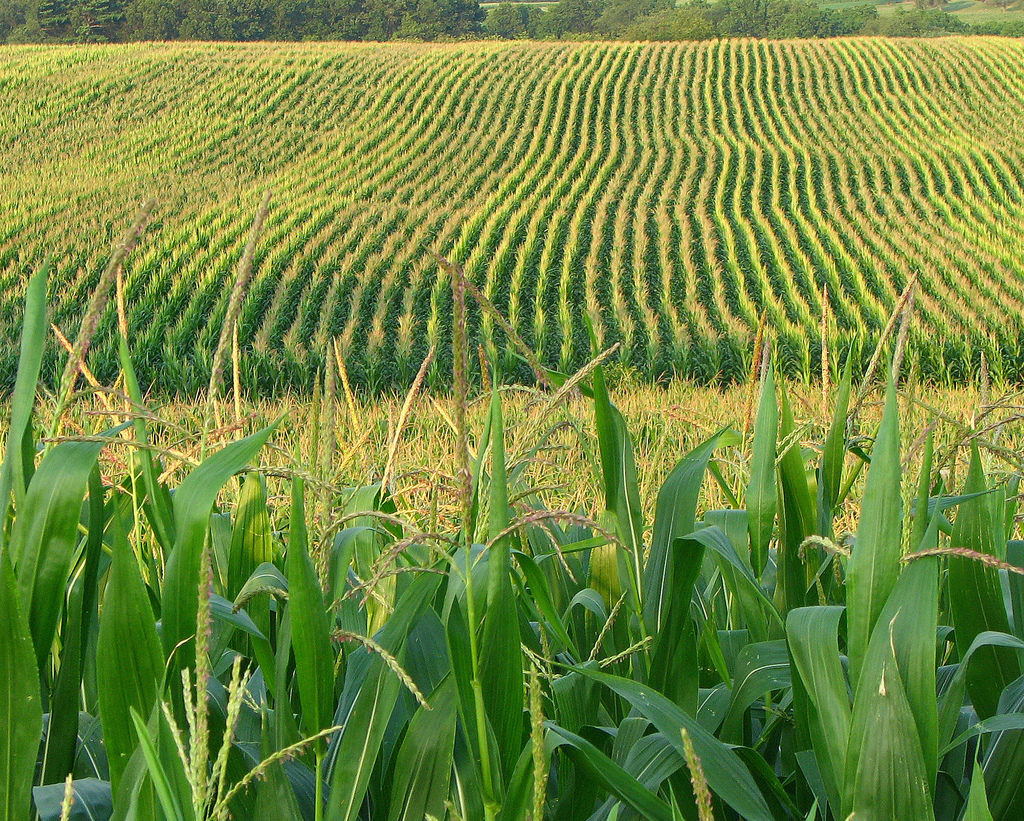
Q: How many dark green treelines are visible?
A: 1